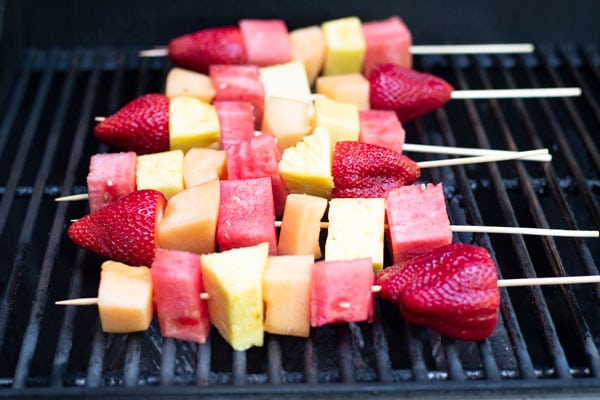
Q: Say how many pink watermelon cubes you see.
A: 11